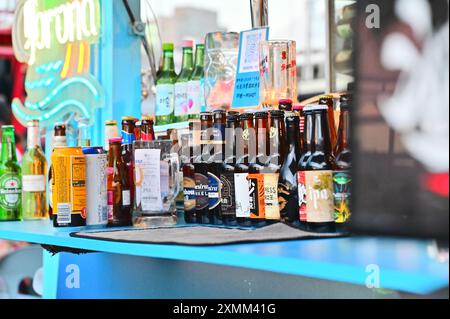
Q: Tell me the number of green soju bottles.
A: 3